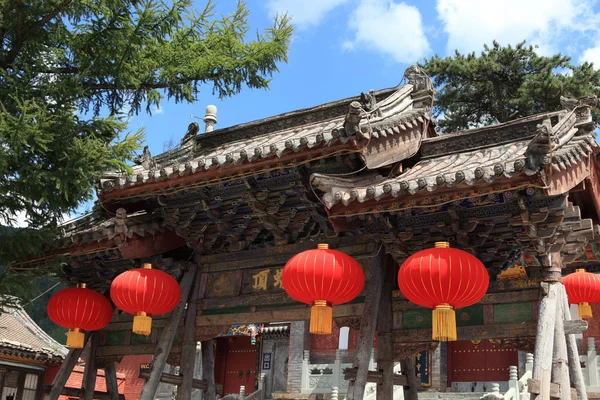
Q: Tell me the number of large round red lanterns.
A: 5